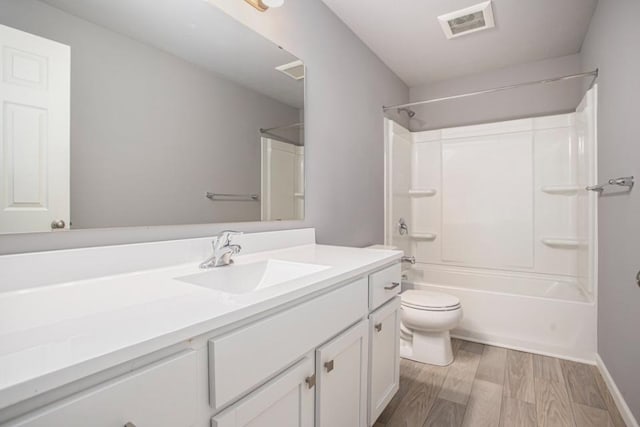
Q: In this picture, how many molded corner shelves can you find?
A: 4